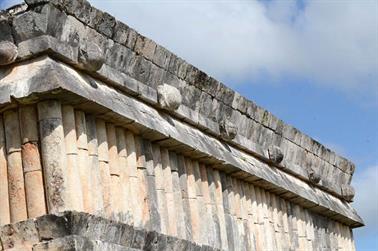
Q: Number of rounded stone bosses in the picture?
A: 7